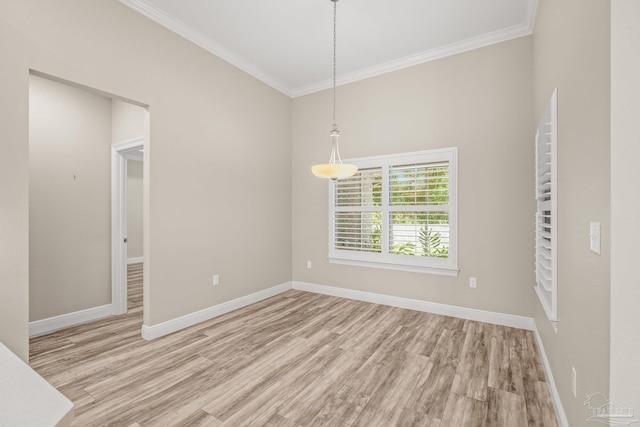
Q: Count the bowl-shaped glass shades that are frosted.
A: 1